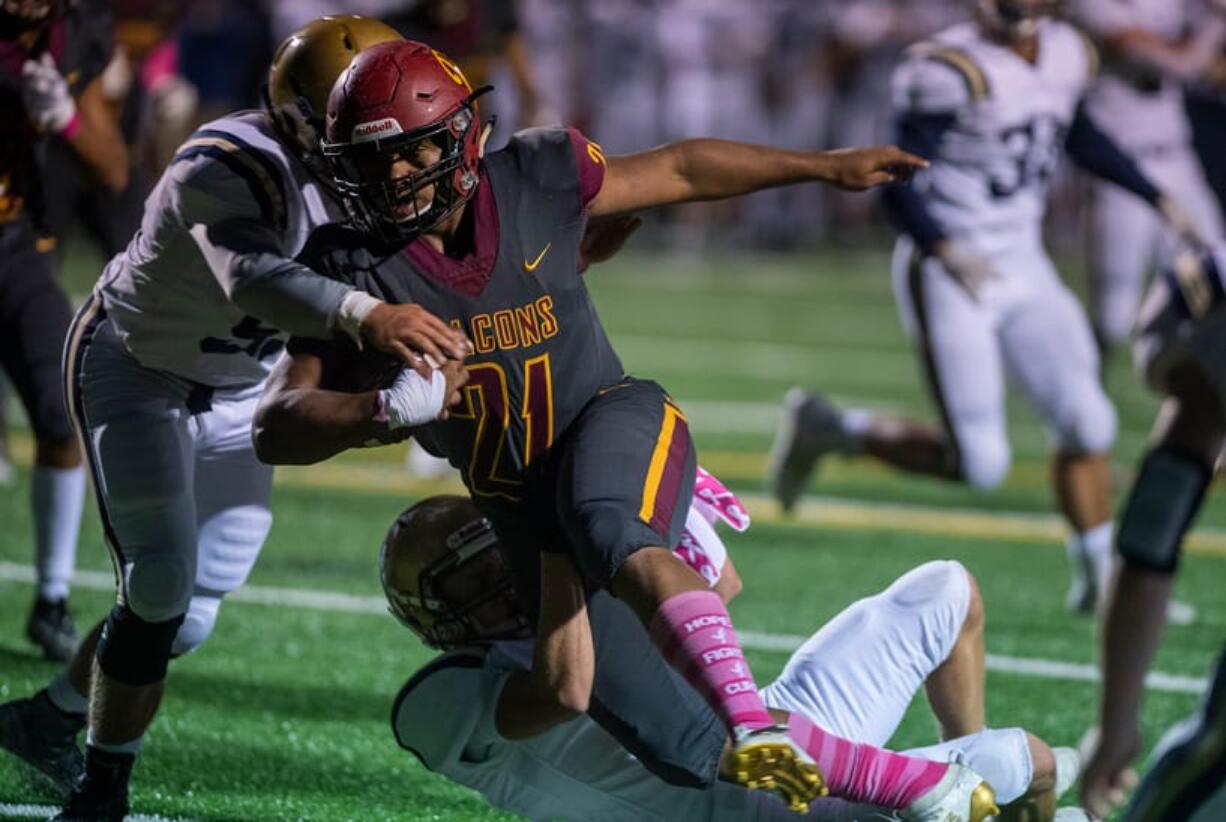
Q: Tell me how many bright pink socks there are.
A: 2